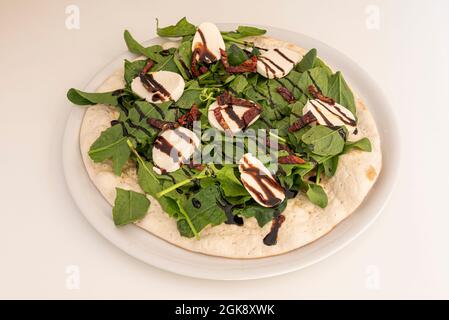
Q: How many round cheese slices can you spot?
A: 7